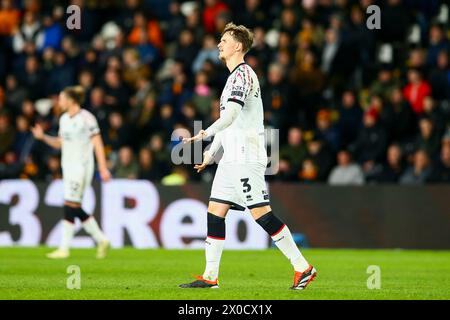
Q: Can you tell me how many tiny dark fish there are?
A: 0